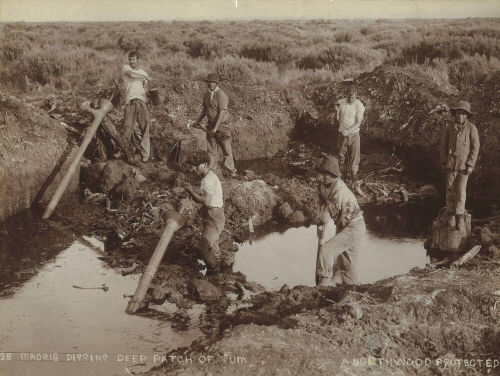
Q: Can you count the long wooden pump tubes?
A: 2